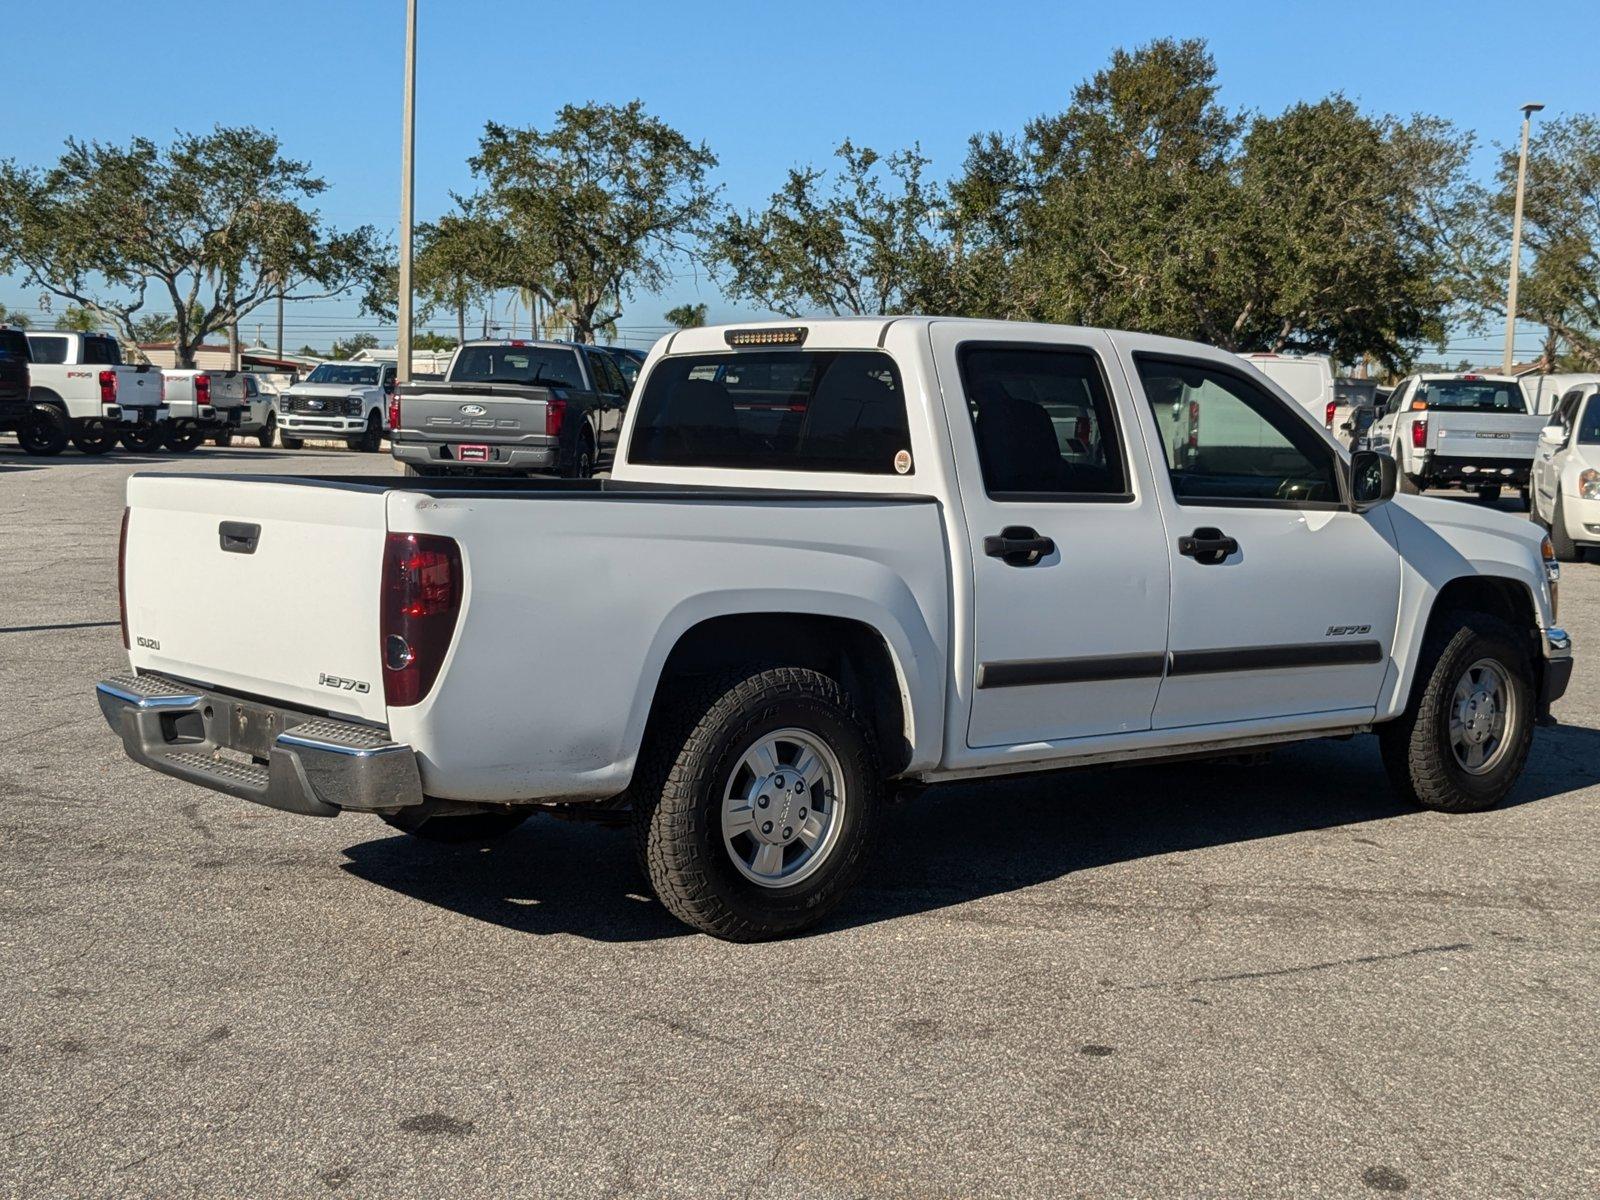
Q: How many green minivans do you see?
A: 0